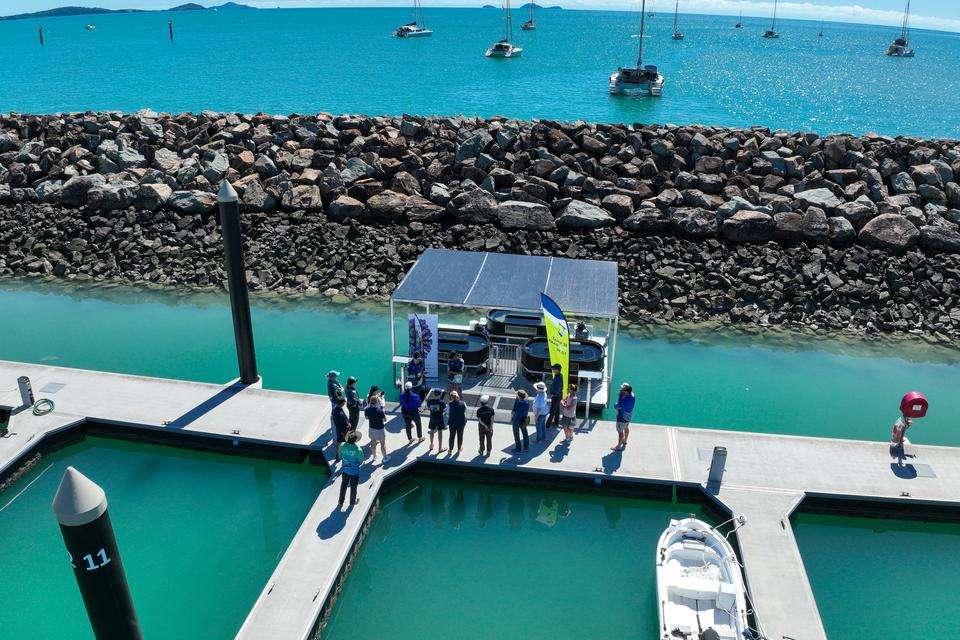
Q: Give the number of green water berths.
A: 3